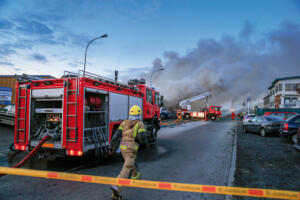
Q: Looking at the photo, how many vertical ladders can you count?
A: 2